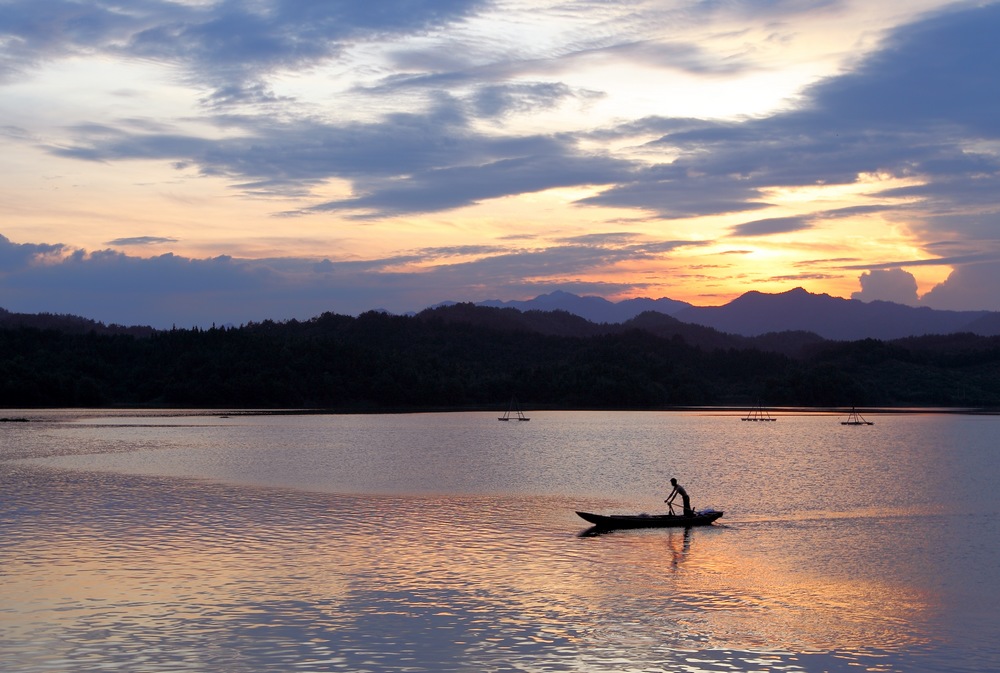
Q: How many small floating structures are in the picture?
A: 3